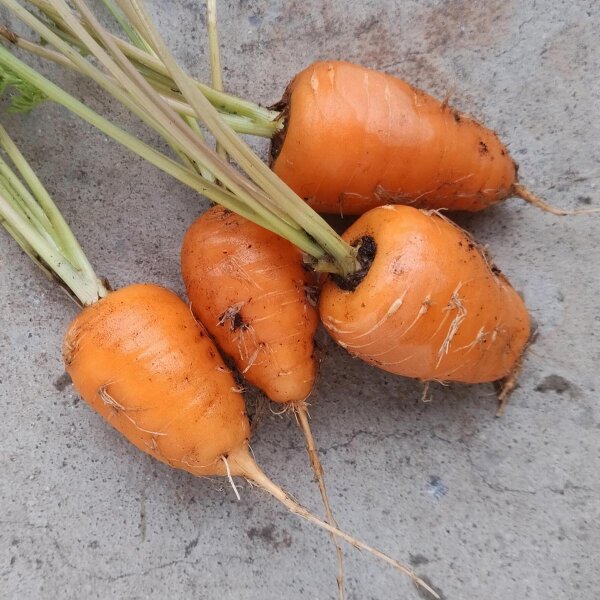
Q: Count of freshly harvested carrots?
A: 4